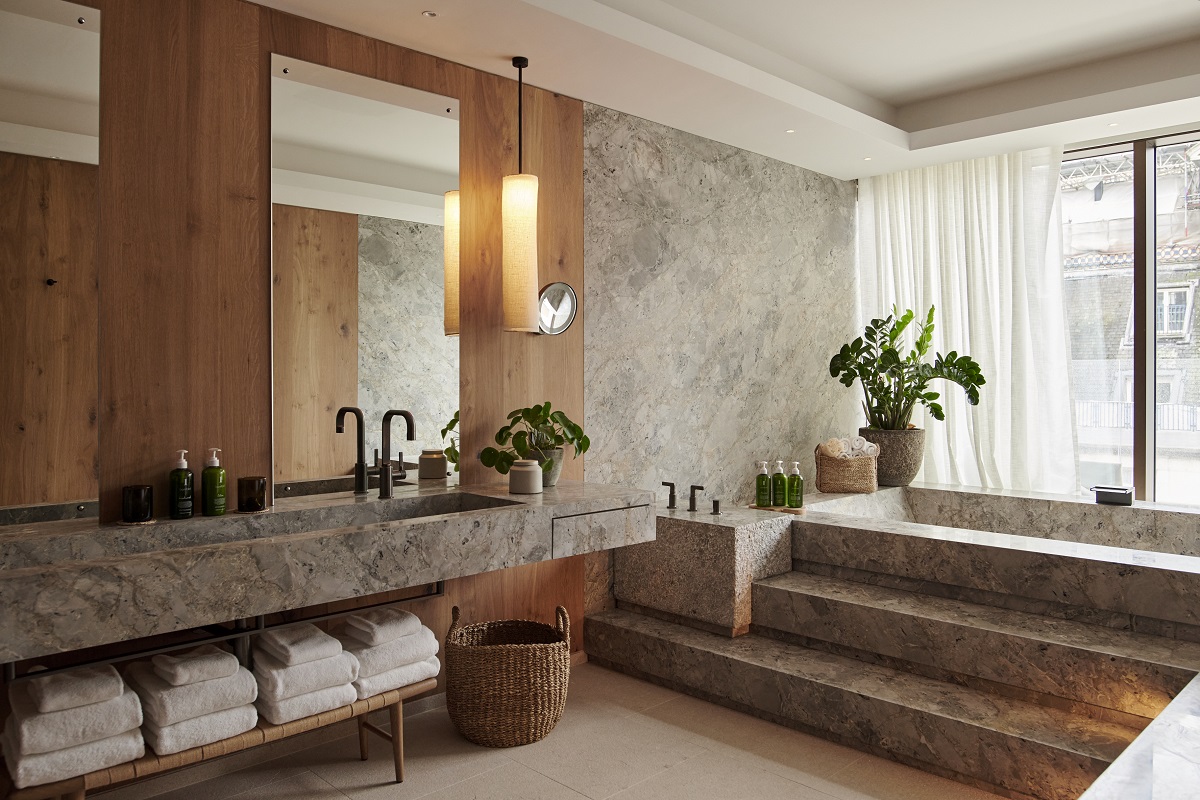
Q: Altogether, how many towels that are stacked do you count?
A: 12